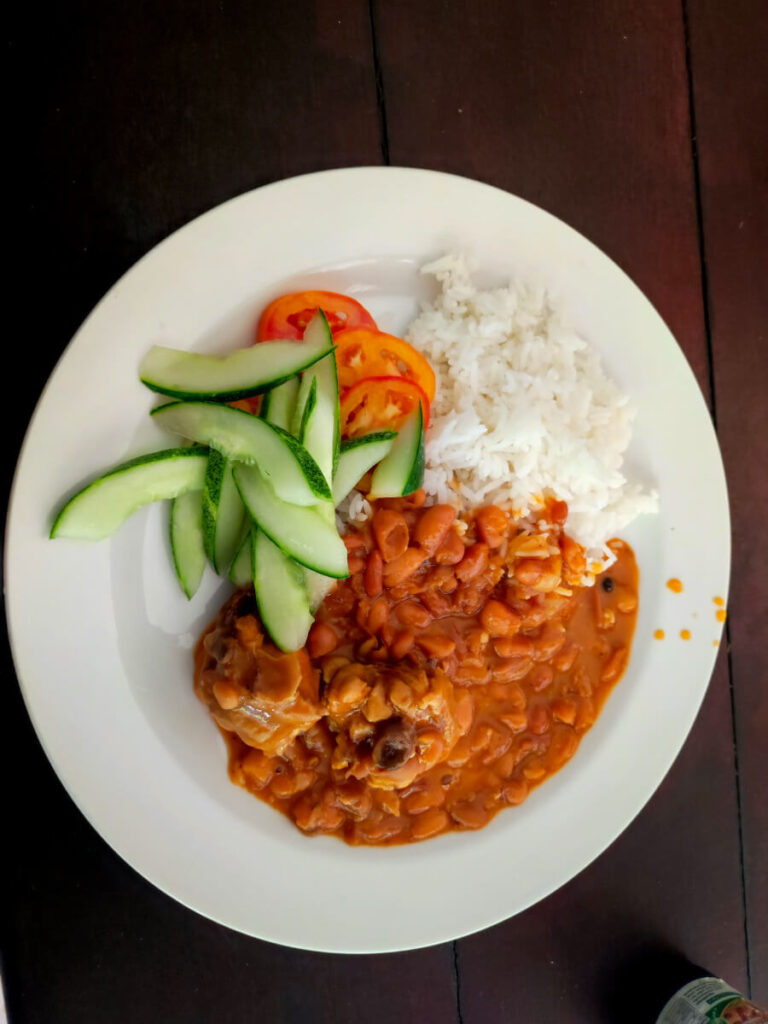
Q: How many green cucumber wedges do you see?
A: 13